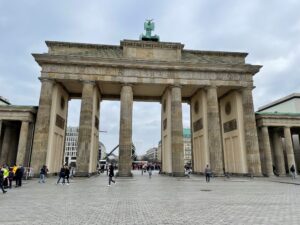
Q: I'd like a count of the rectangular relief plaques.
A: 5